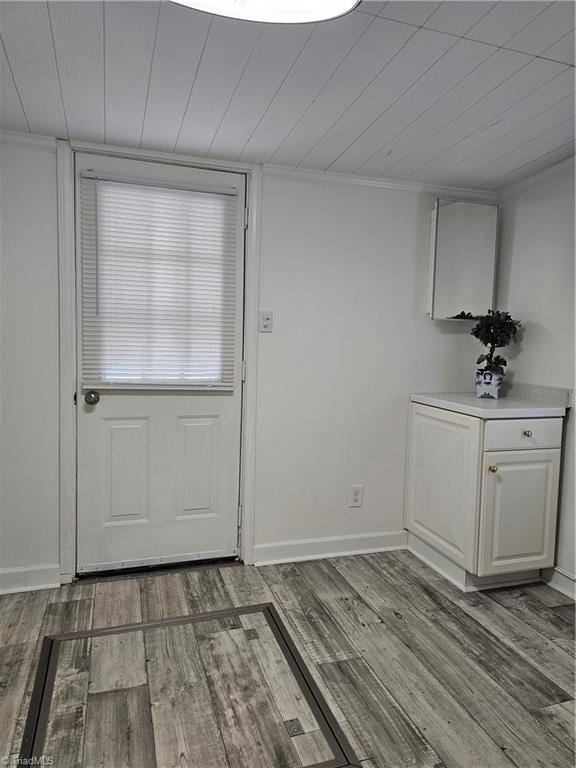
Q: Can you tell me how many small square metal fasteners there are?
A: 3